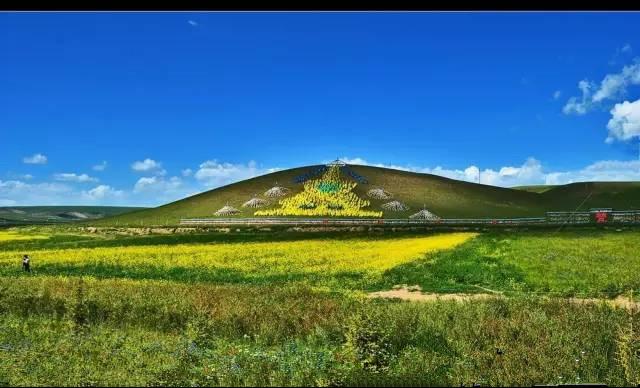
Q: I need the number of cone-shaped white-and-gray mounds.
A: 6